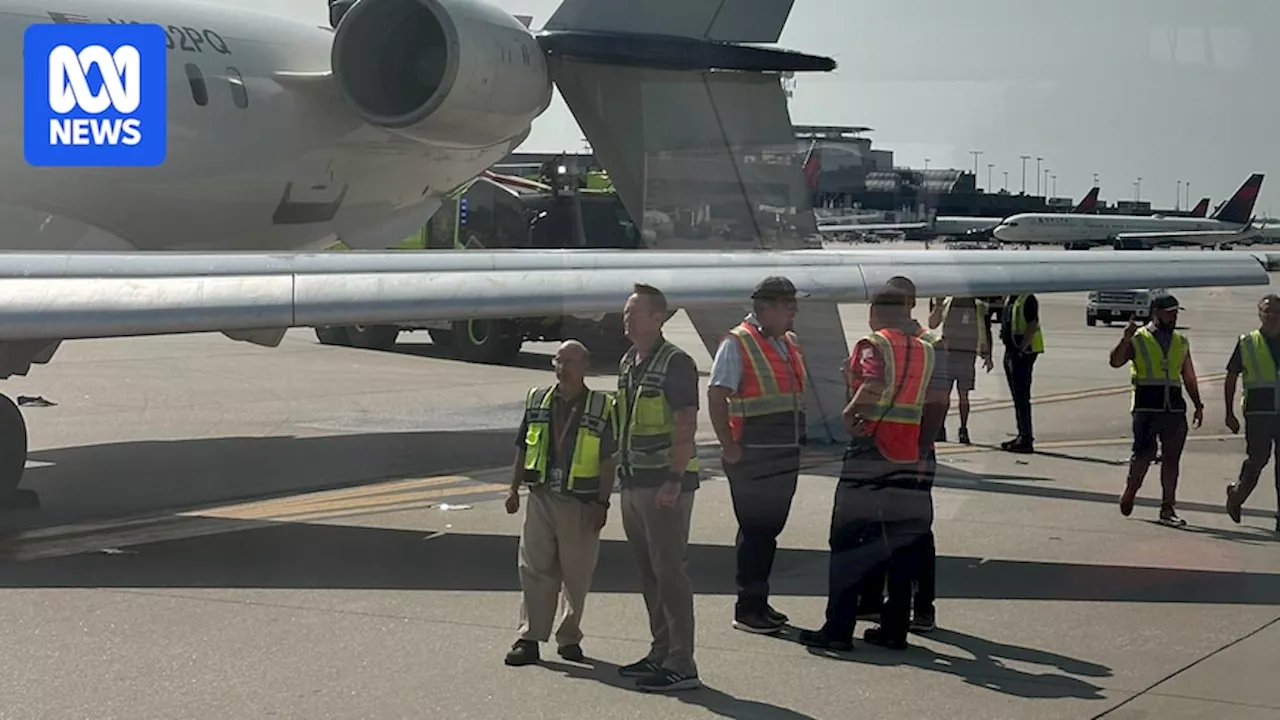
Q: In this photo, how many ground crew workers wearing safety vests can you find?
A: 9